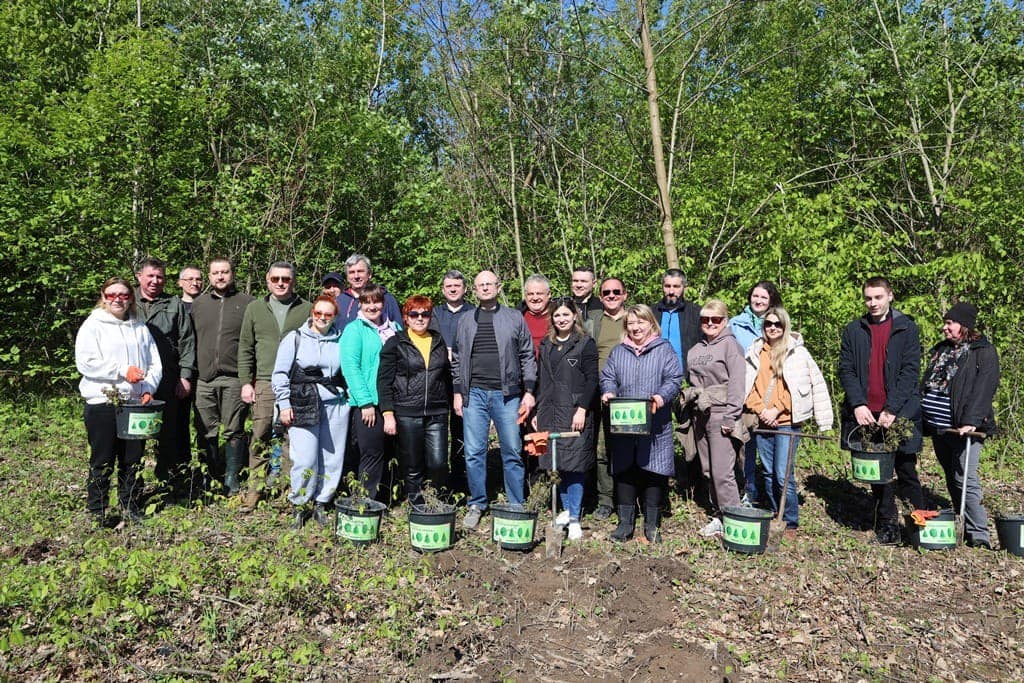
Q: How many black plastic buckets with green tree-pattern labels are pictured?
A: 9